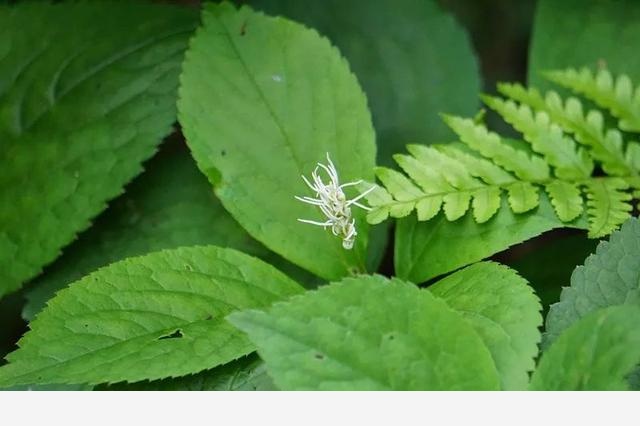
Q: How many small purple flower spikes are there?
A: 0